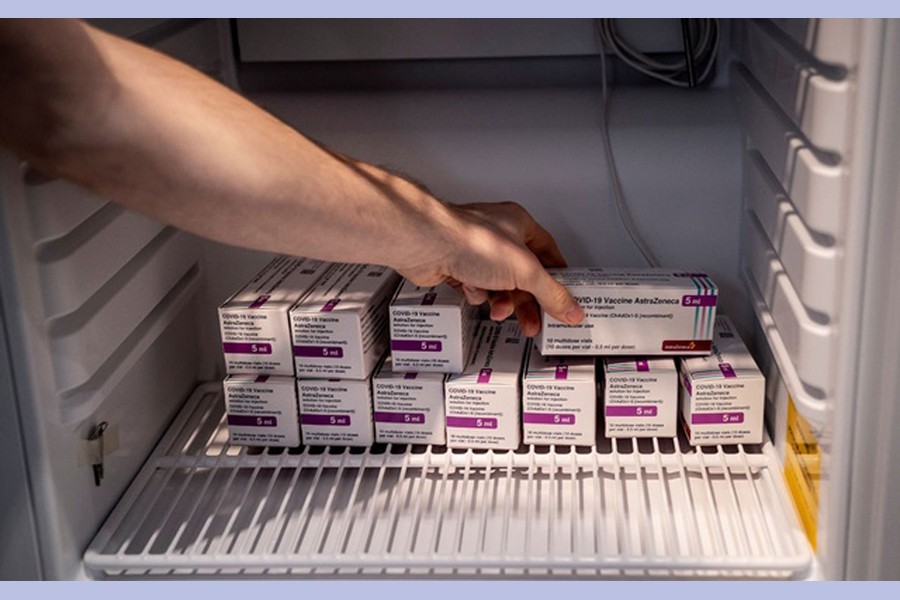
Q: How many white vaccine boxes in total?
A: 11